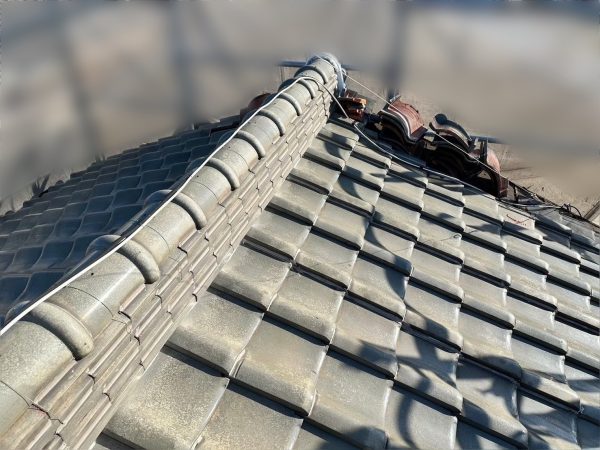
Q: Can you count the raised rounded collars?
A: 9